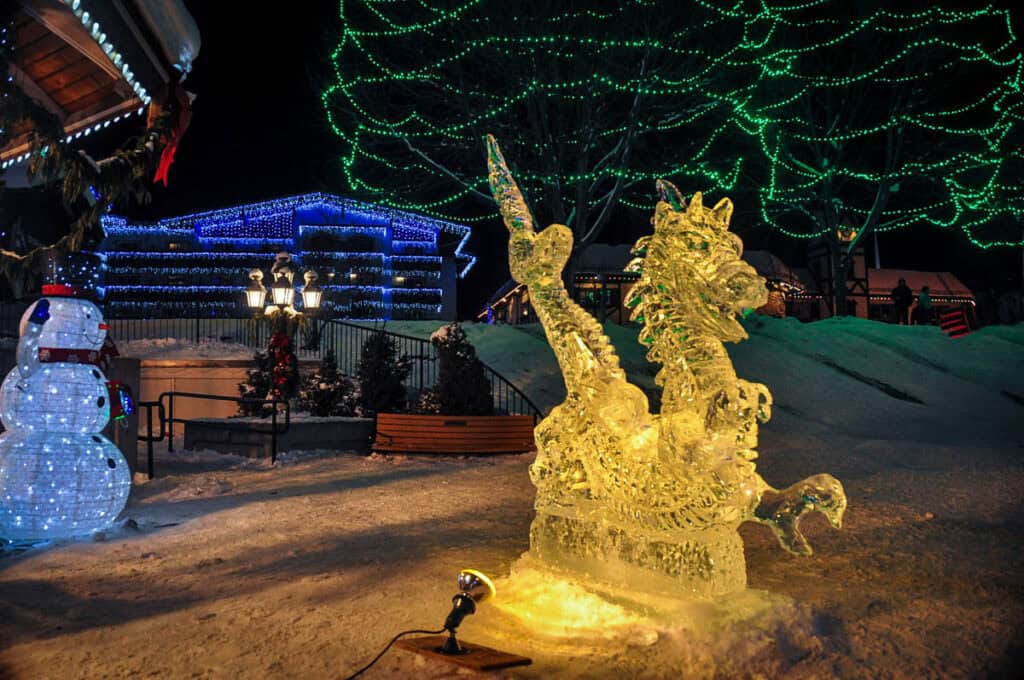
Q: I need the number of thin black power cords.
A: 1